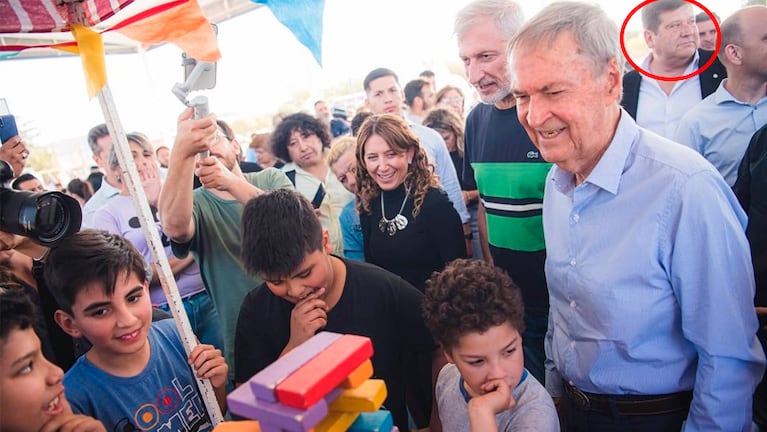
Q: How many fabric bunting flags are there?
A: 3